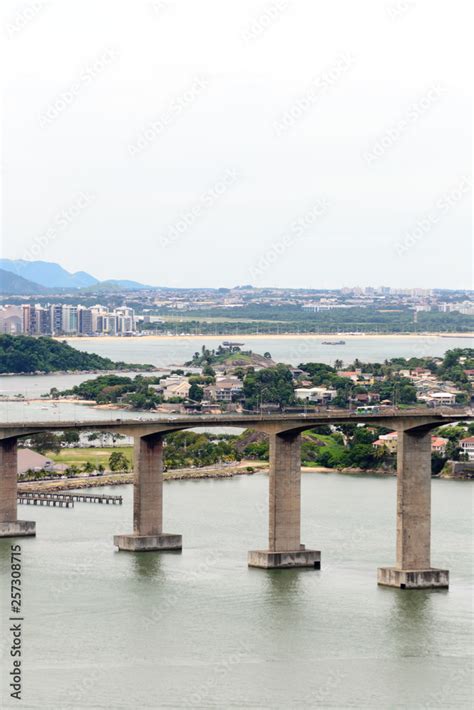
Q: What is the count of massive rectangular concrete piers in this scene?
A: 4